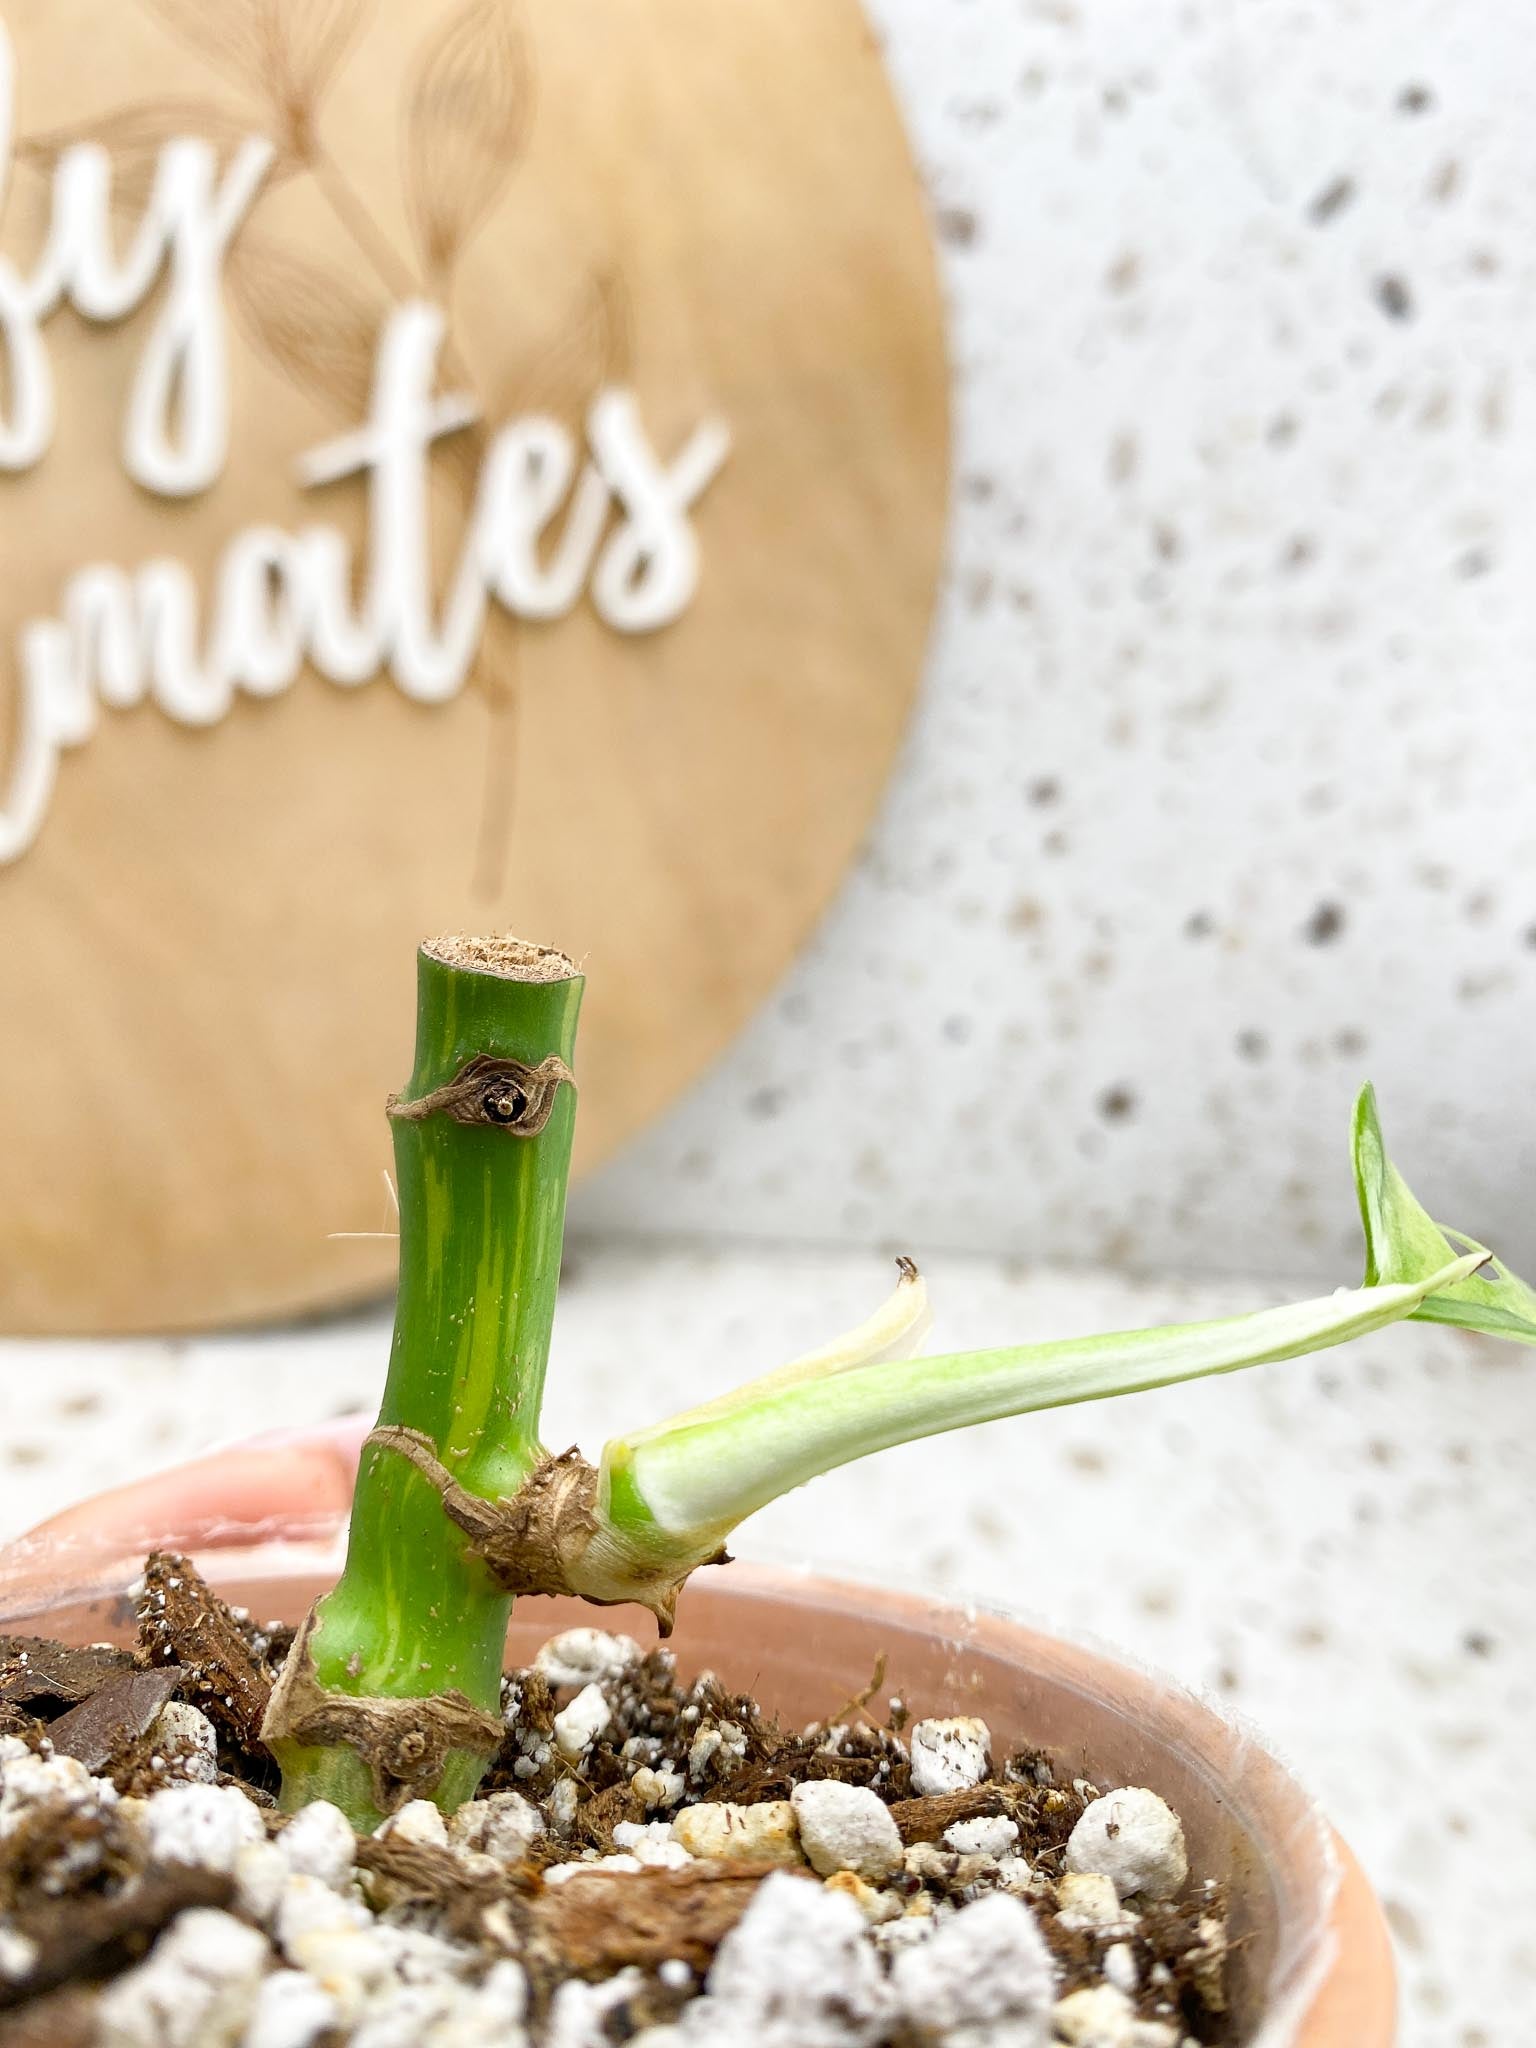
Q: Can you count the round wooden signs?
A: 1